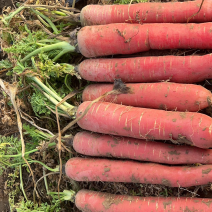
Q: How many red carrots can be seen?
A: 8